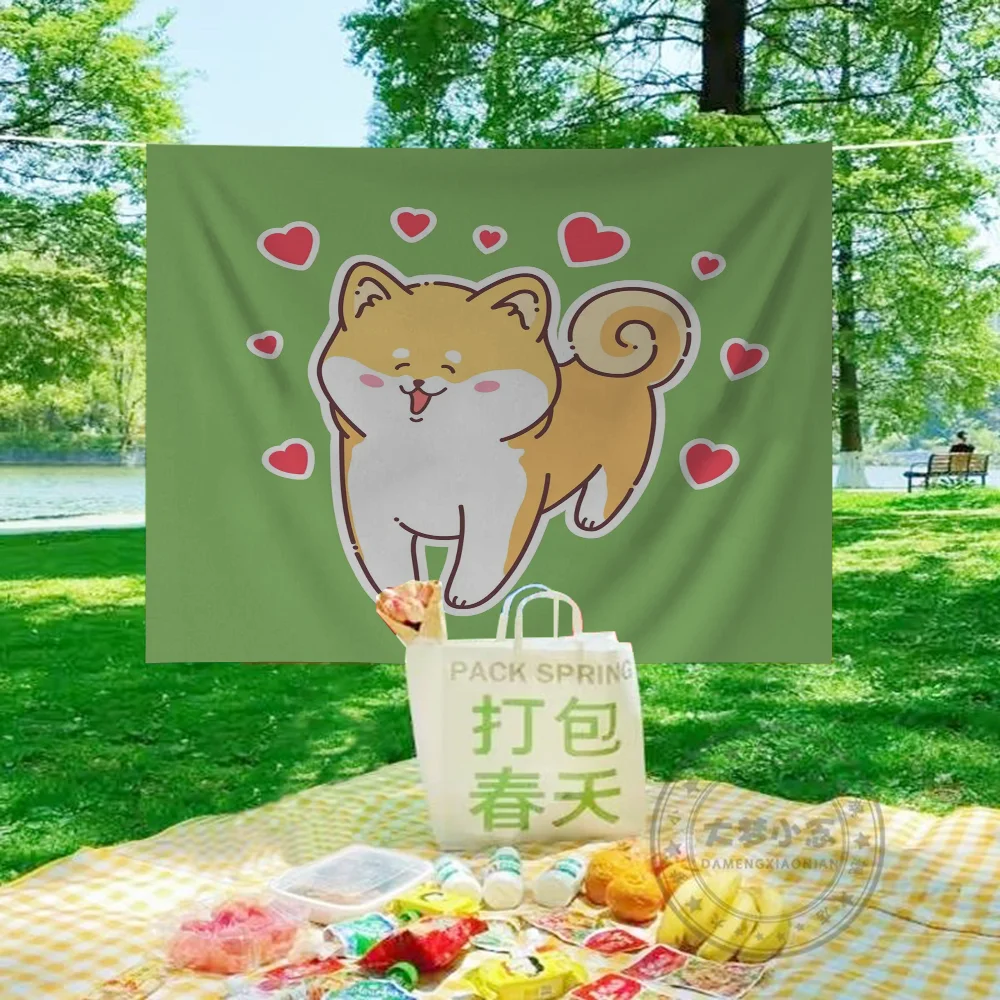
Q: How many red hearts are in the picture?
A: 9